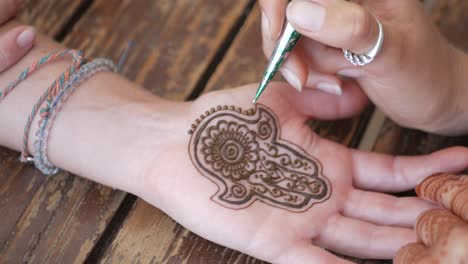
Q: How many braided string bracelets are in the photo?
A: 2